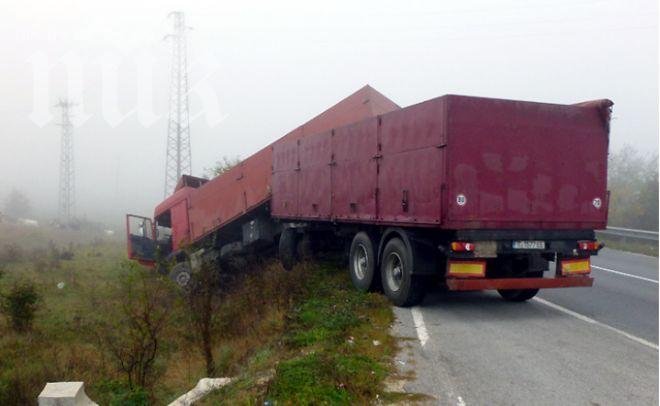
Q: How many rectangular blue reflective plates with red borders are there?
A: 0